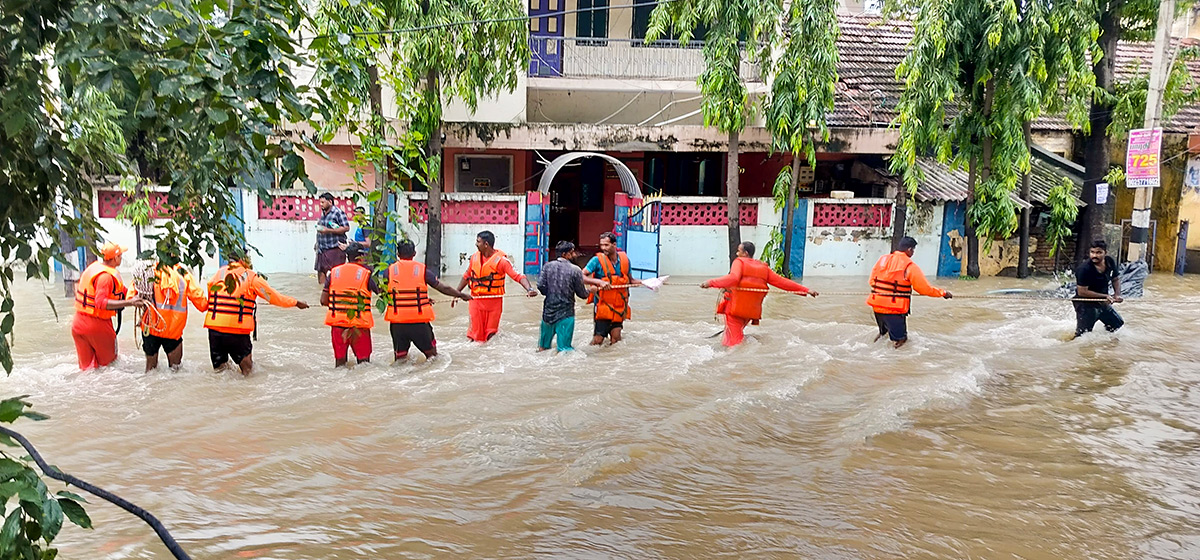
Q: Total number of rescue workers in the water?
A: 9